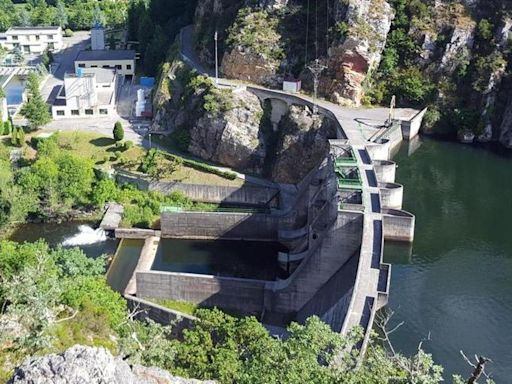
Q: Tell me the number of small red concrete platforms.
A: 0